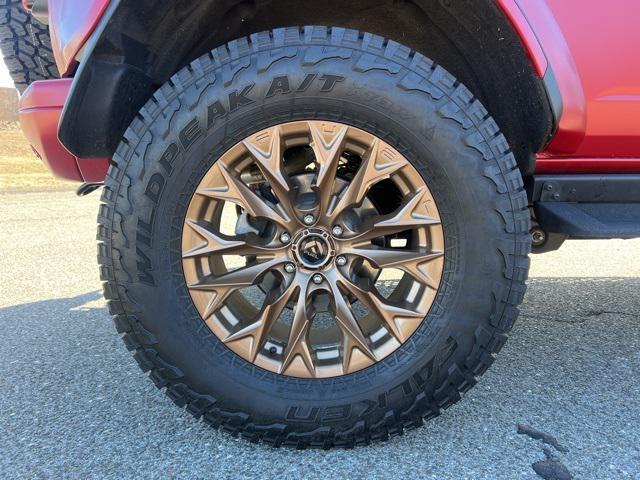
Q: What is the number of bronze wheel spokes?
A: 12